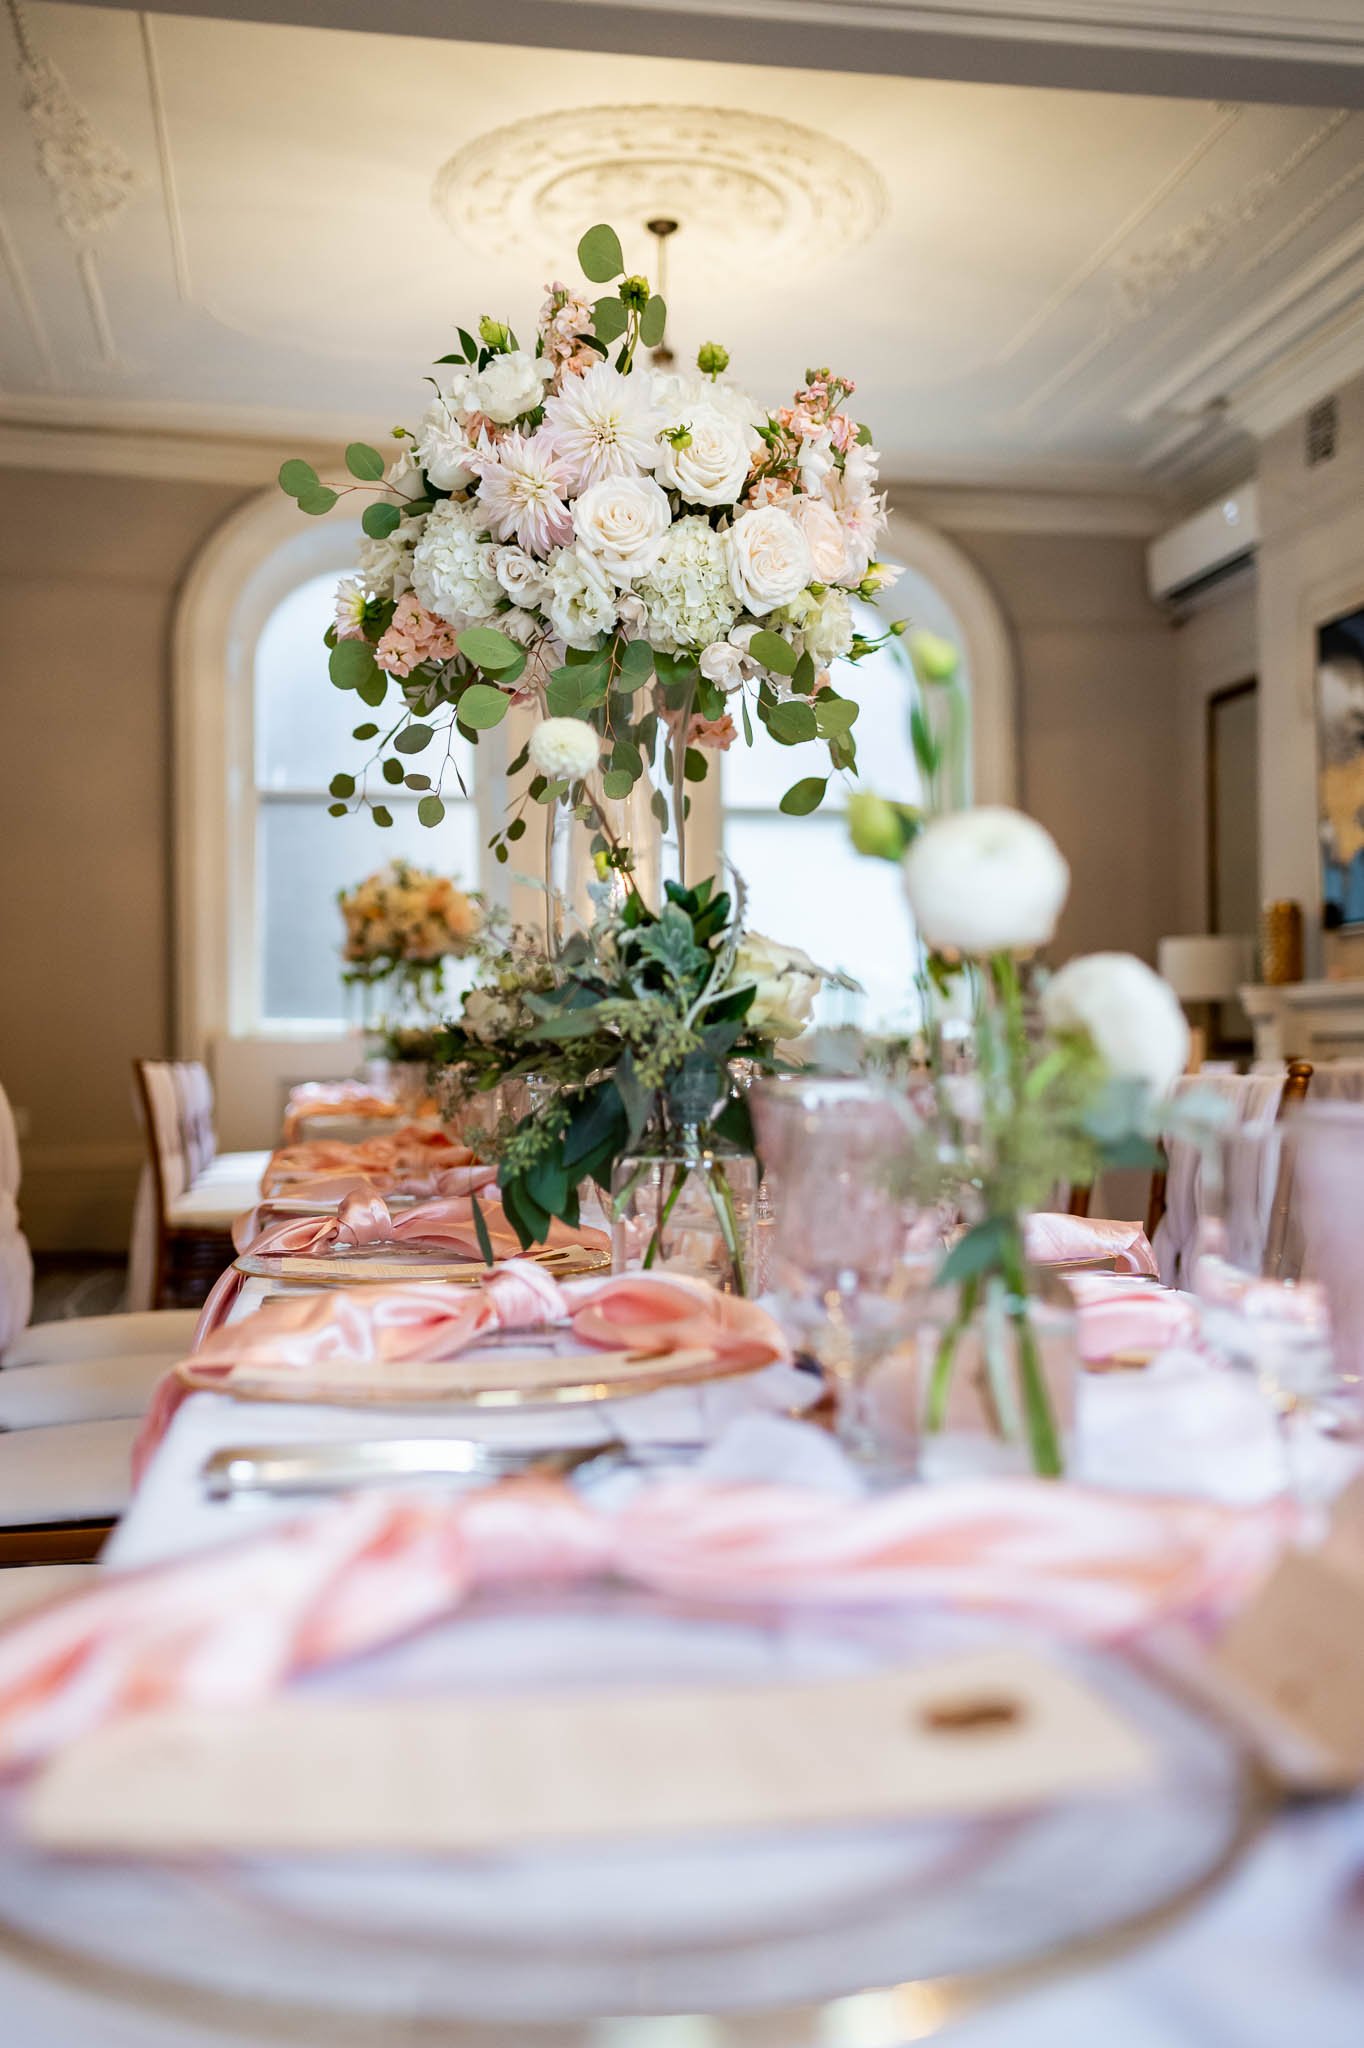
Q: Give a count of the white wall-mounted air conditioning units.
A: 1